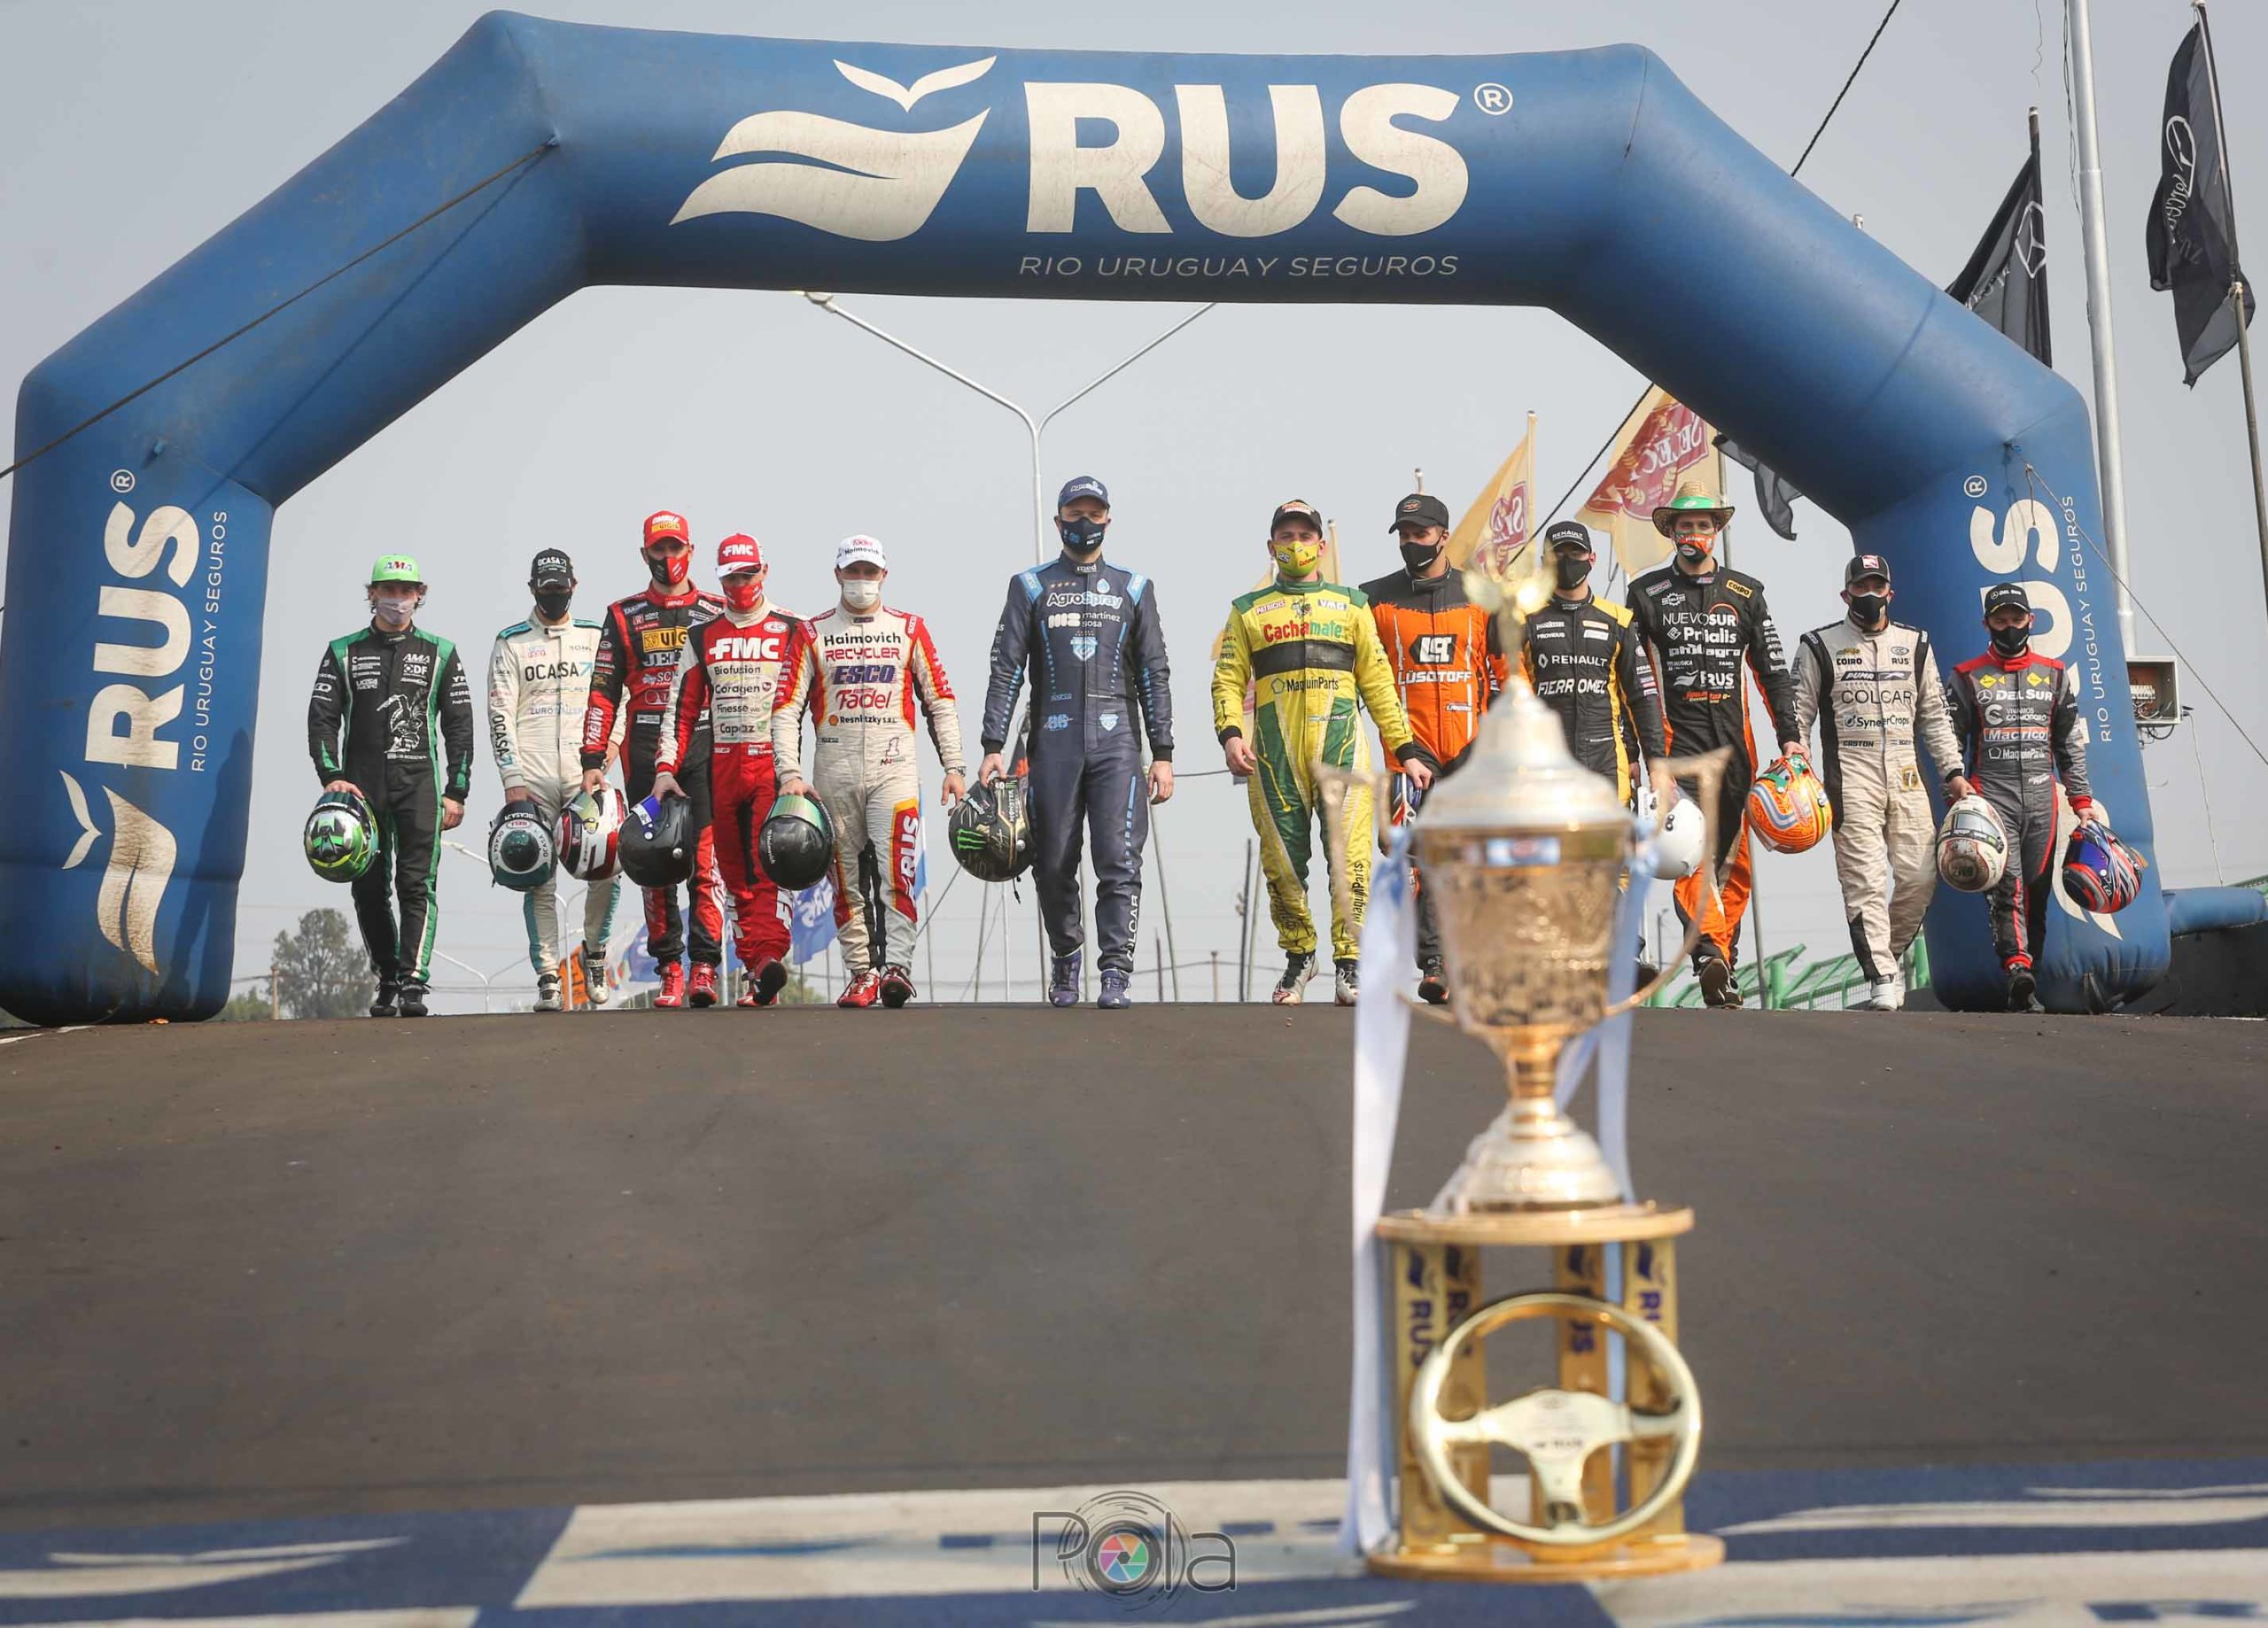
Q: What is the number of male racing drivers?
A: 12